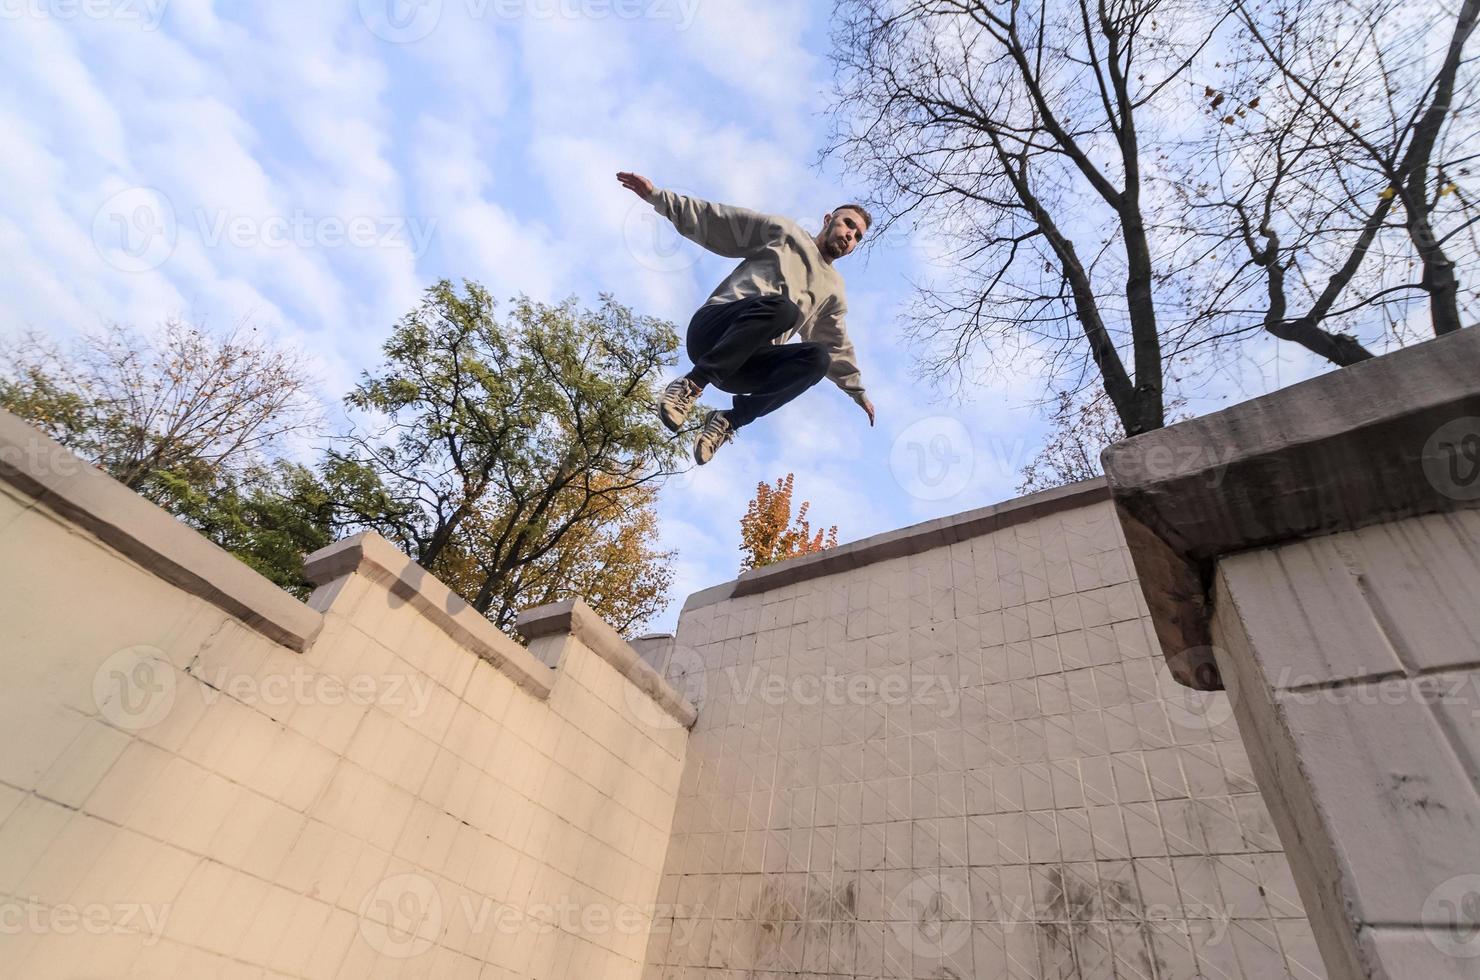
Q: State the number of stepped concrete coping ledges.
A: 3